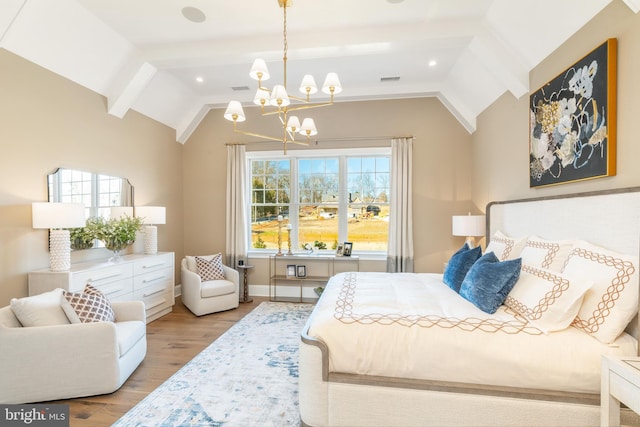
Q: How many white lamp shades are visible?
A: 11